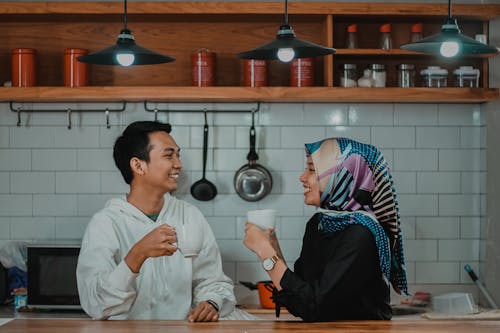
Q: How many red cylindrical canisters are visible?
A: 5